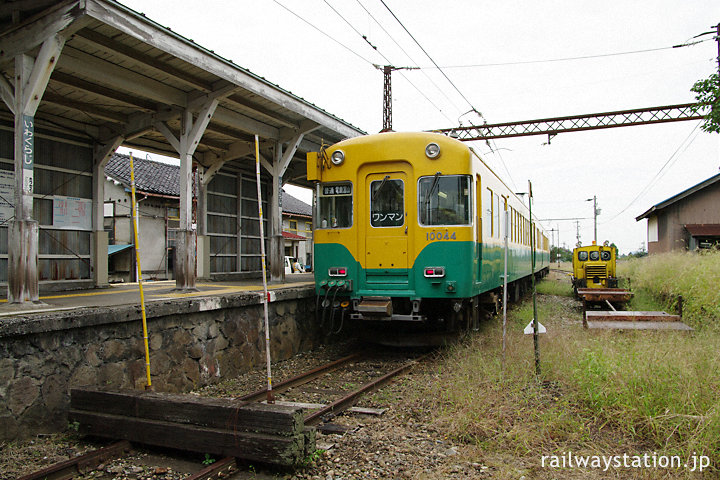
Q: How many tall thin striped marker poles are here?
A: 2